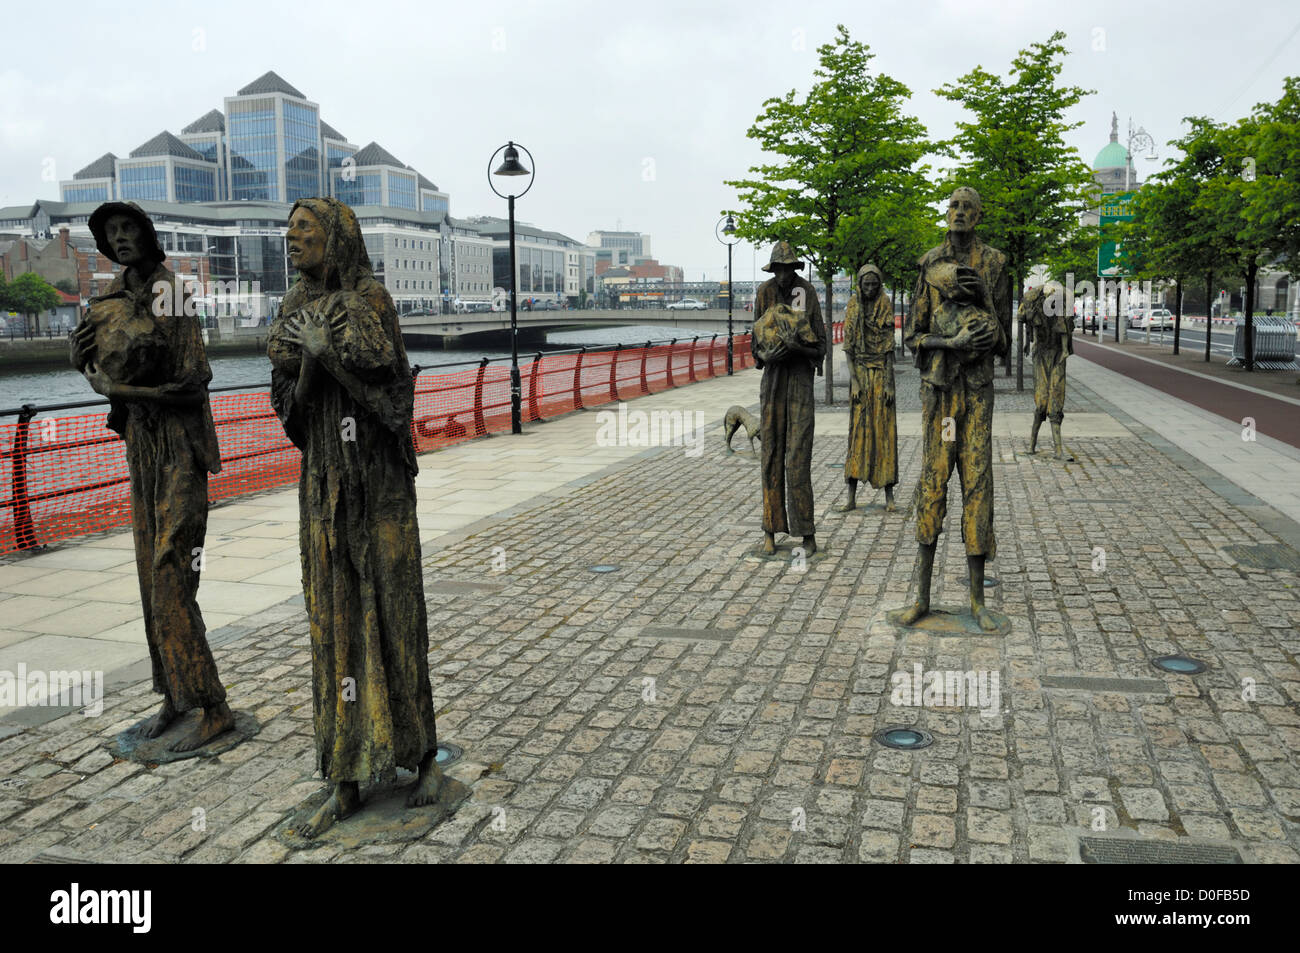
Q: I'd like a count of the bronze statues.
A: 7